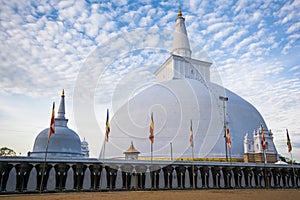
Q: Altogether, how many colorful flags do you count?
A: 7